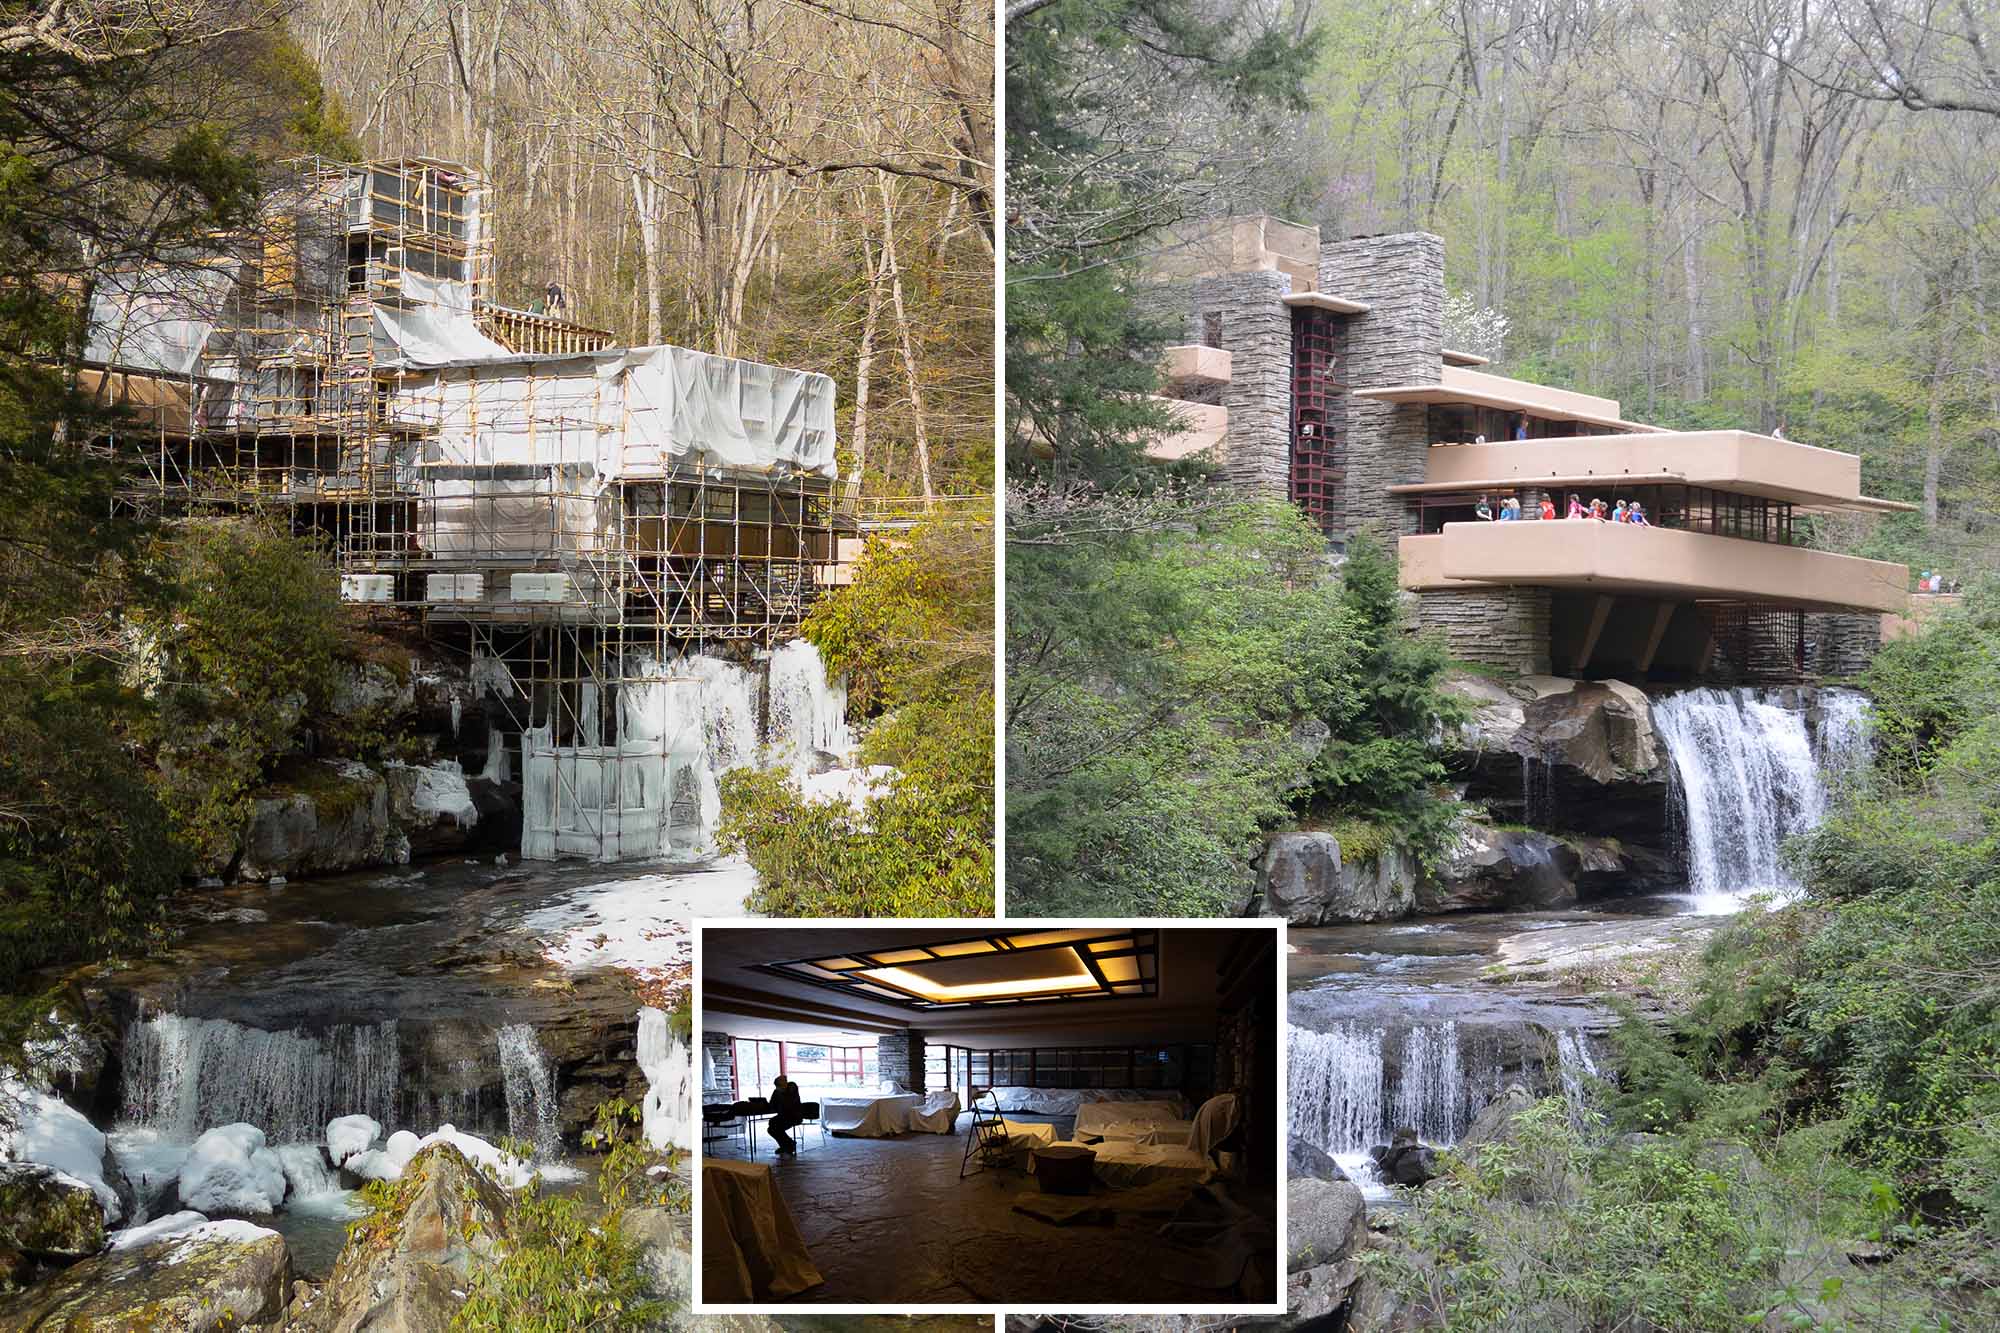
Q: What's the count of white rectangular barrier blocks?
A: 3